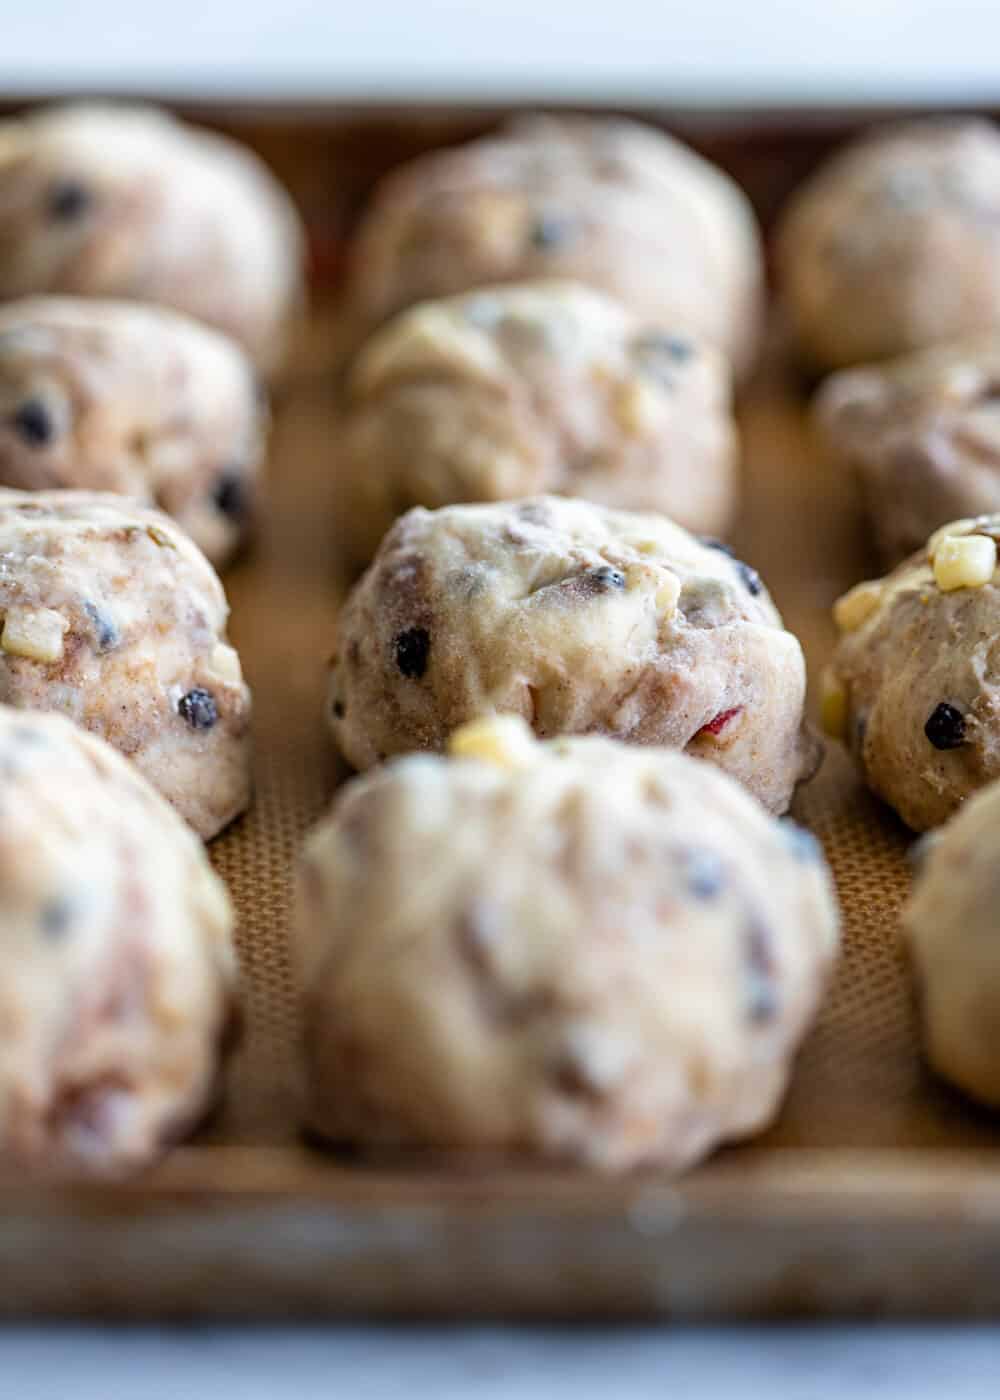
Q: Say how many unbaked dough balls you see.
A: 12